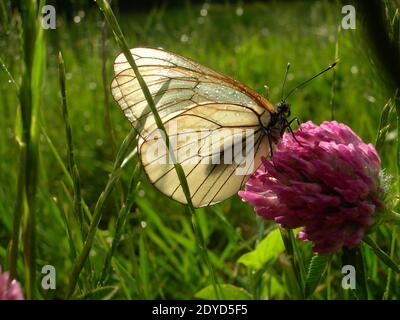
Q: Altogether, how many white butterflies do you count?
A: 1